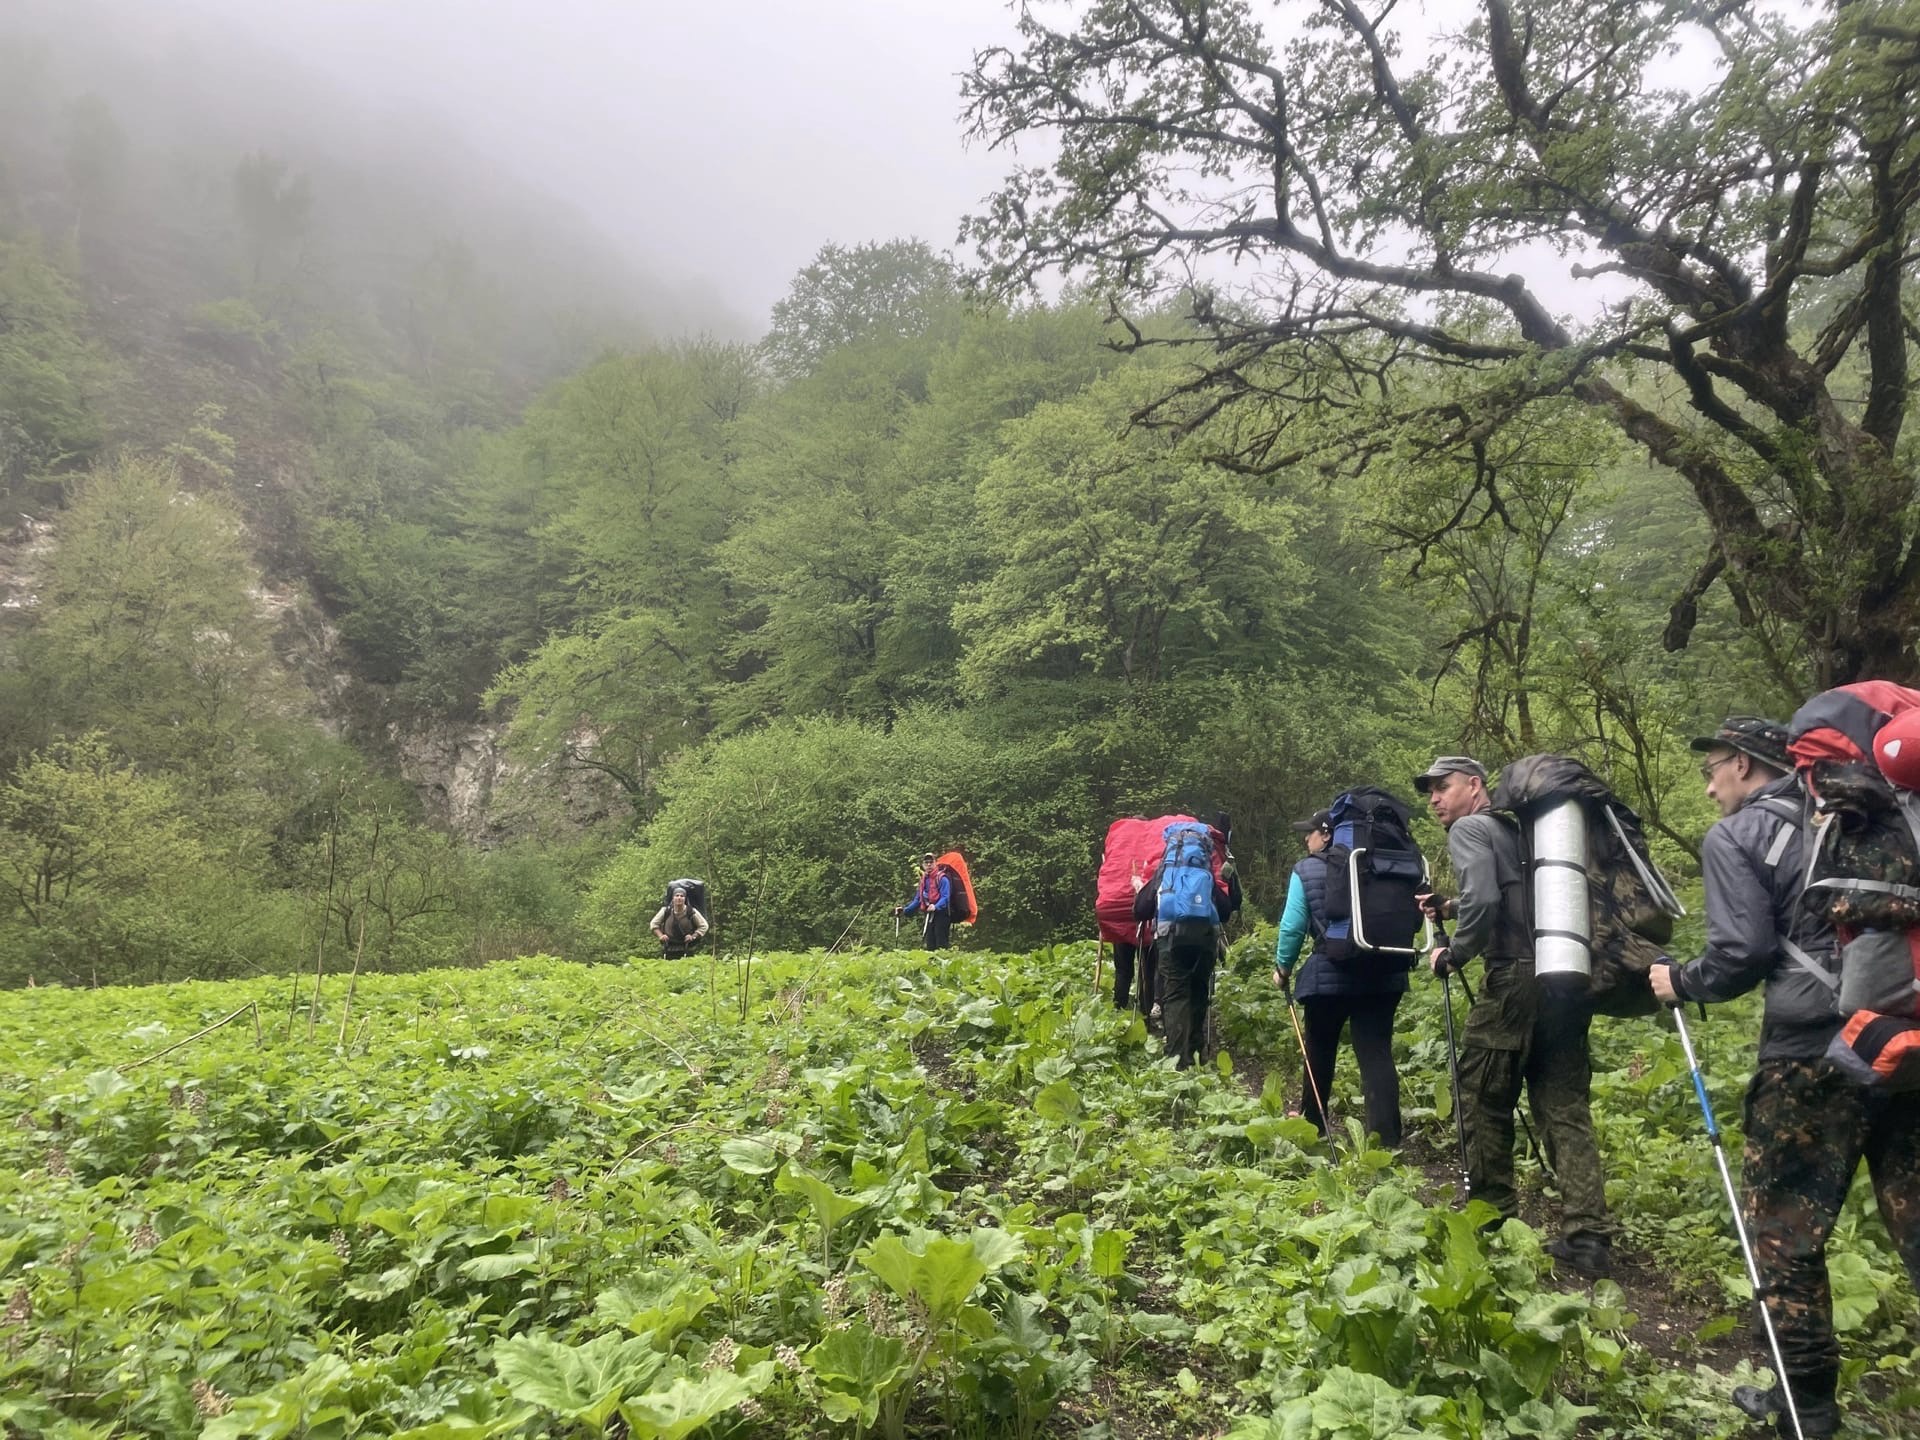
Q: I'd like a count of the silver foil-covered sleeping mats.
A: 1